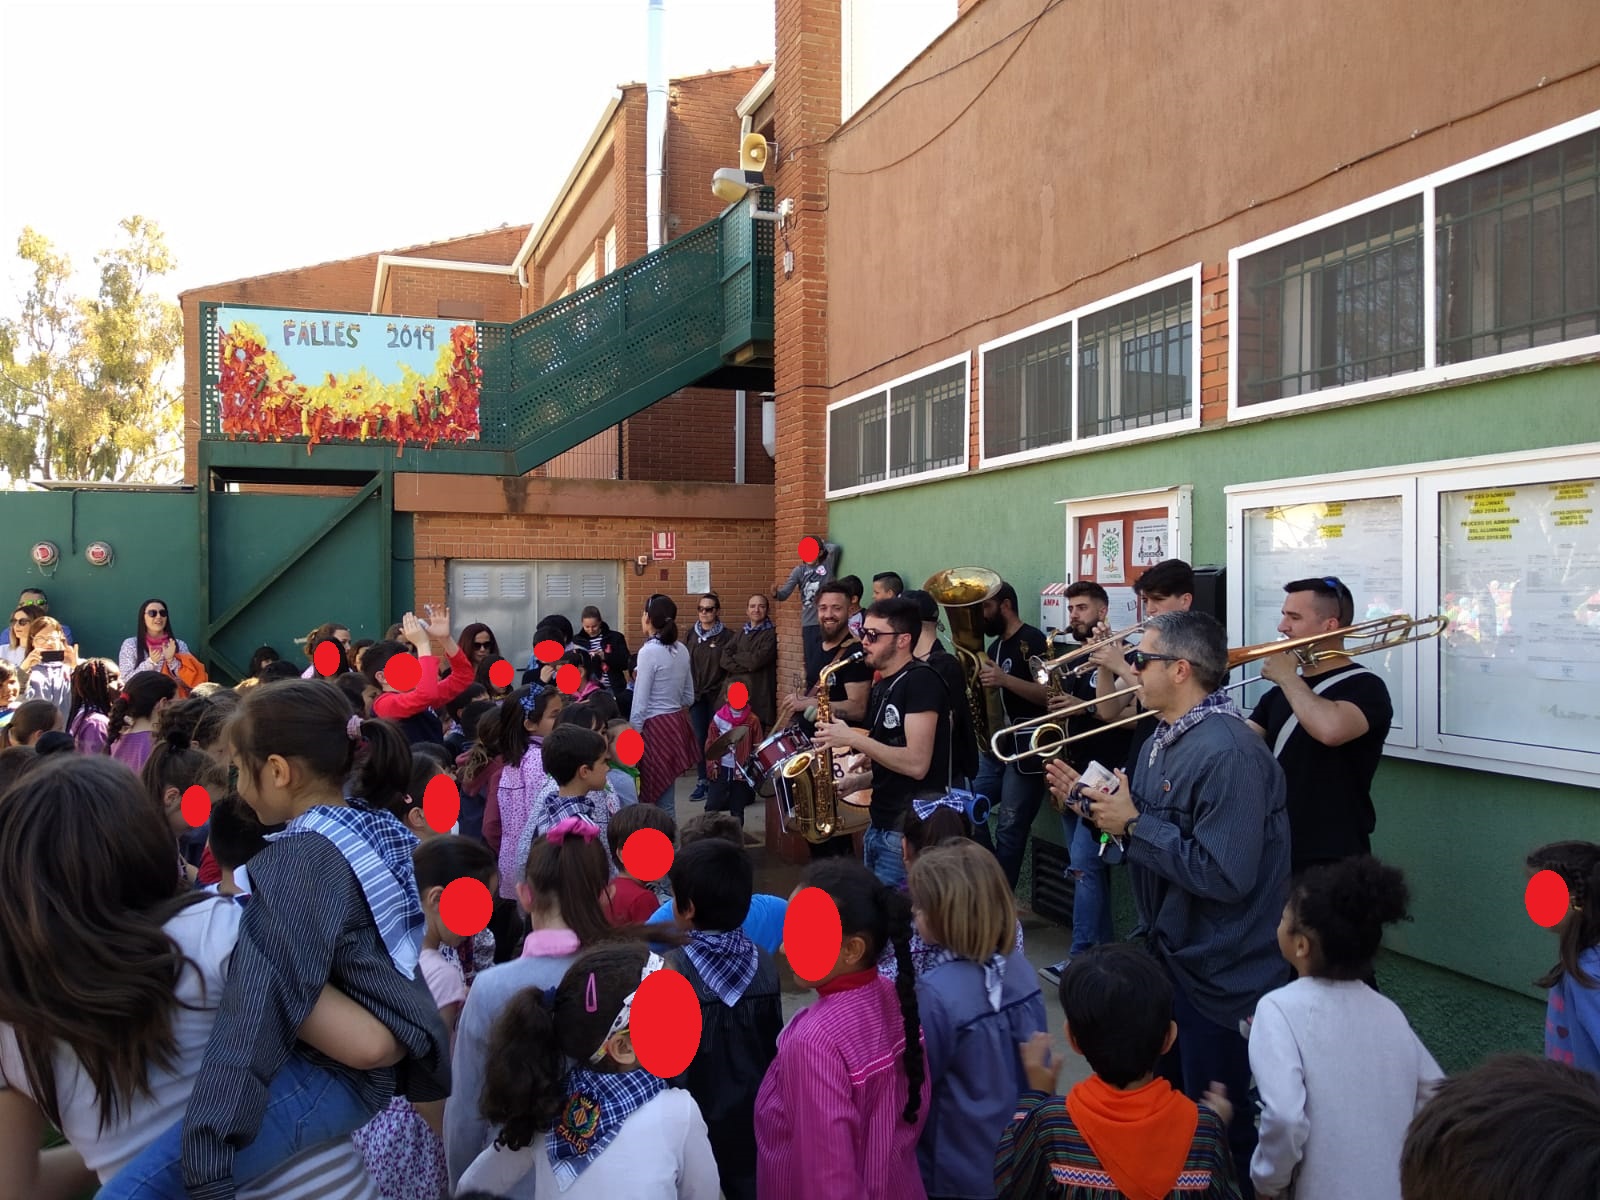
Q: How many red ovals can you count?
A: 15